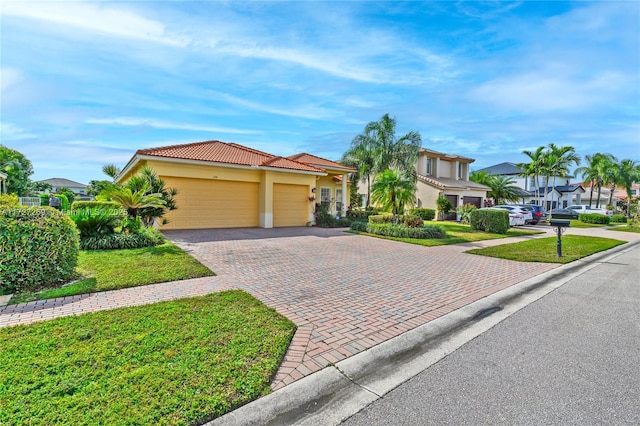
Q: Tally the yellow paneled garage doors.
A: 2